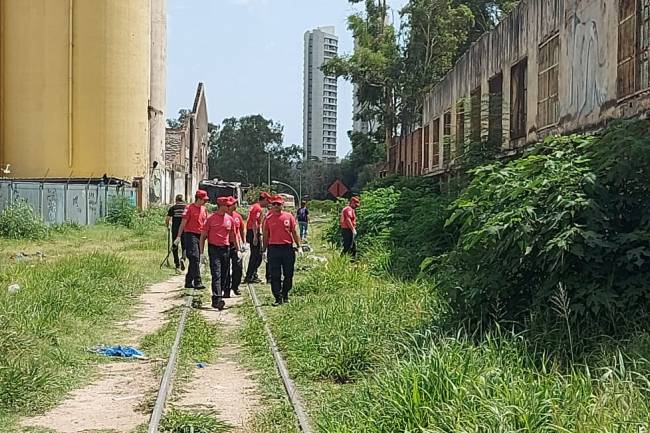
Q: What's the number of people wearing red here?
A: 6